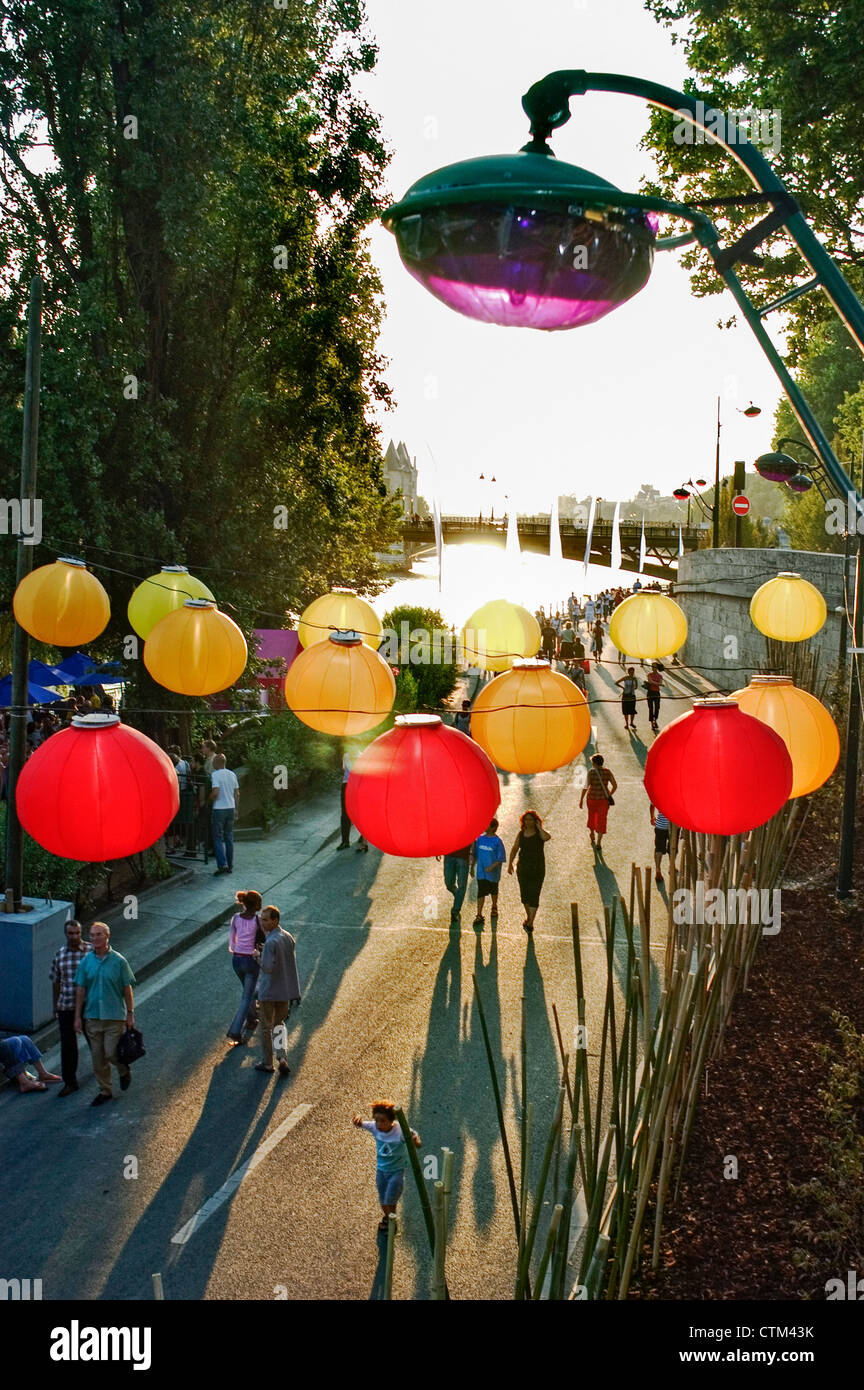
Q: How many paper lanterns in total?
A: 13